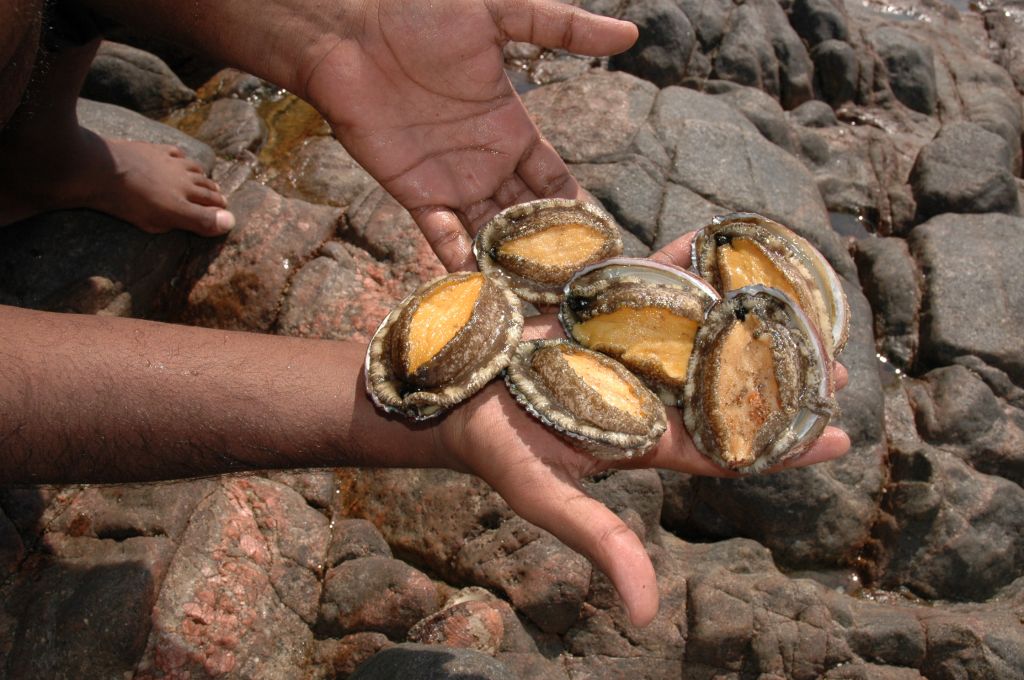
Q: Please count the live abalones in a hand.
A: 6